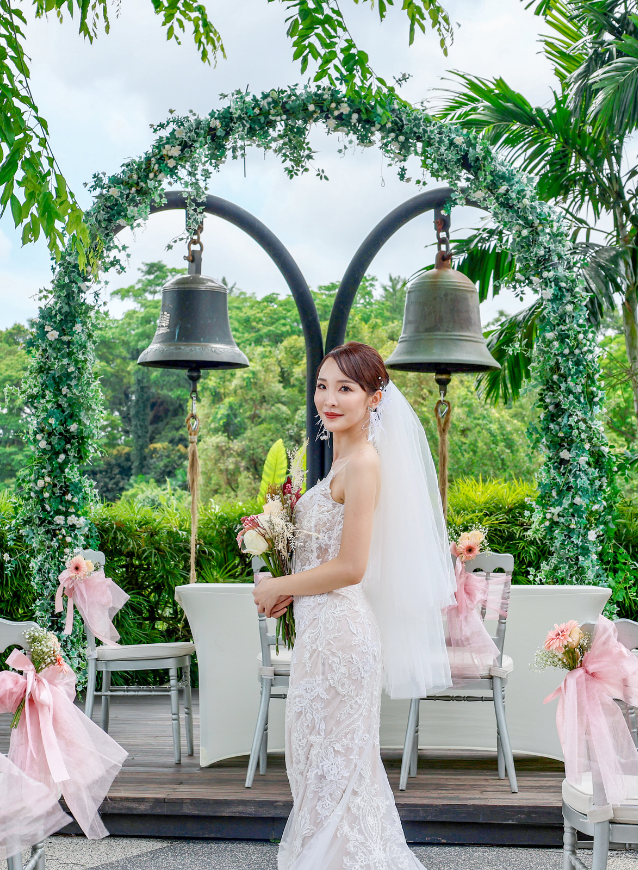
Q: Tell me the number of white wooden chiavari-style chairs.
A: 5